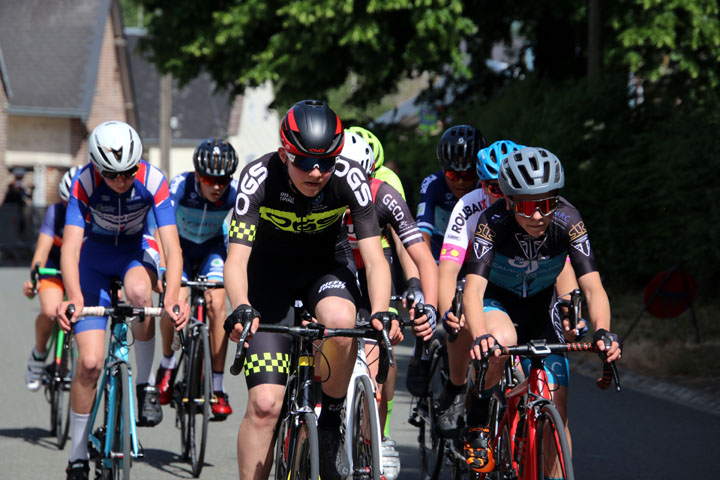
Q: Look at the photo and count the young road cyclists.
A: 9